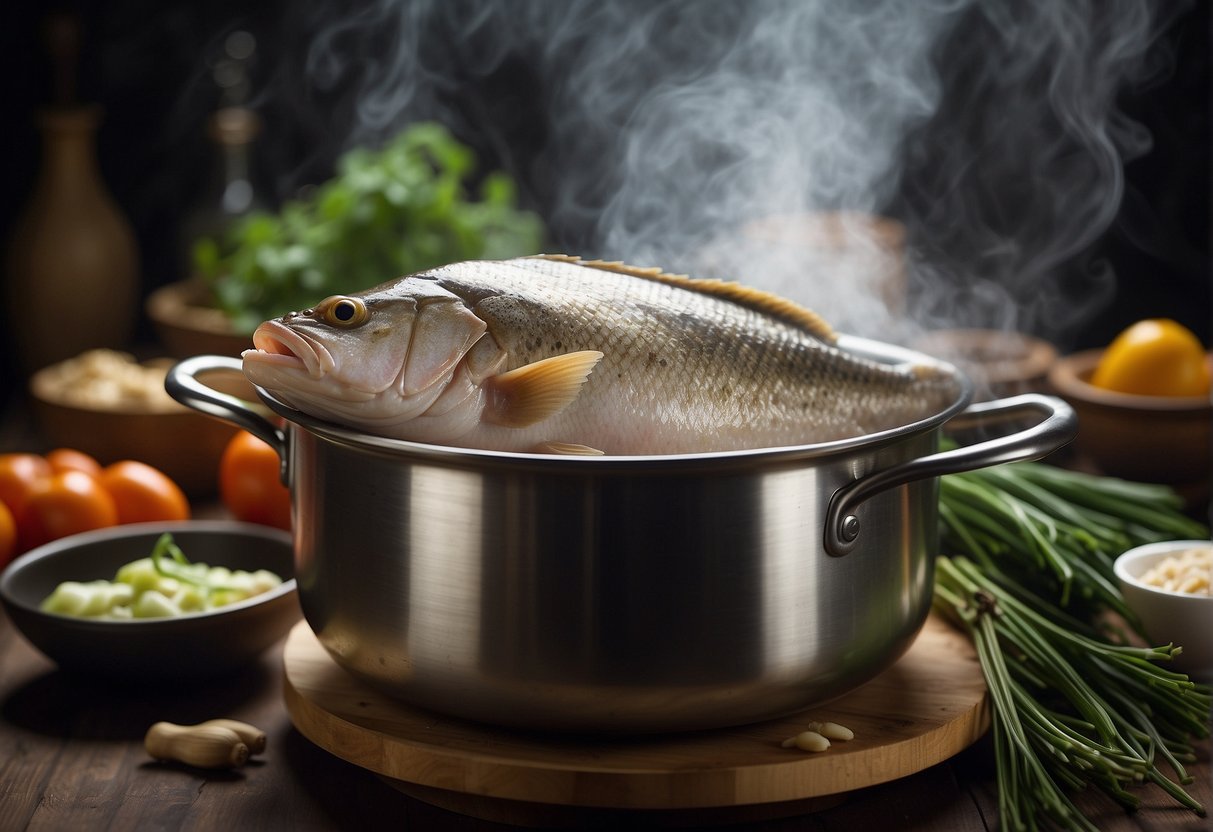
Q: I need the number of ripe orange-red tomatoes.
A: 6